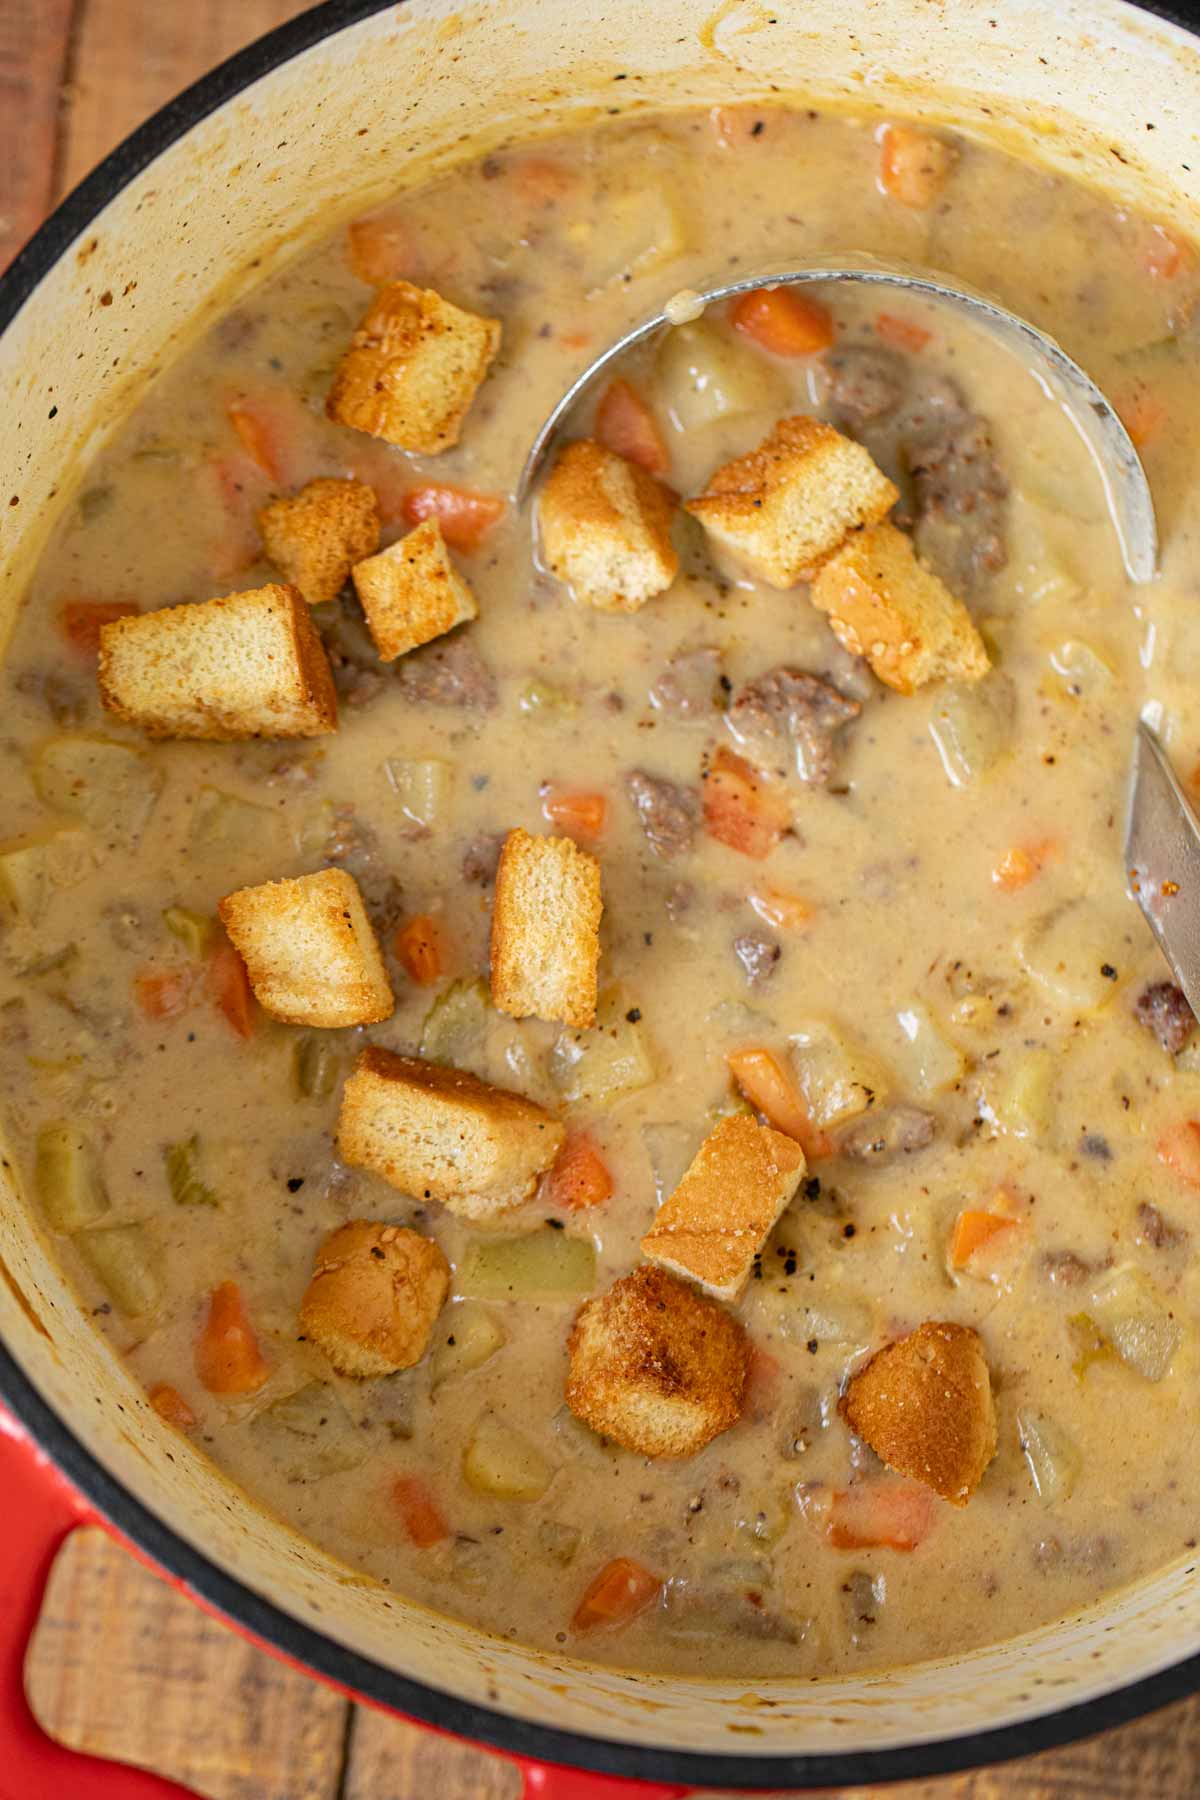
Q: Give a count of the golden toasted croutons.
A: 14